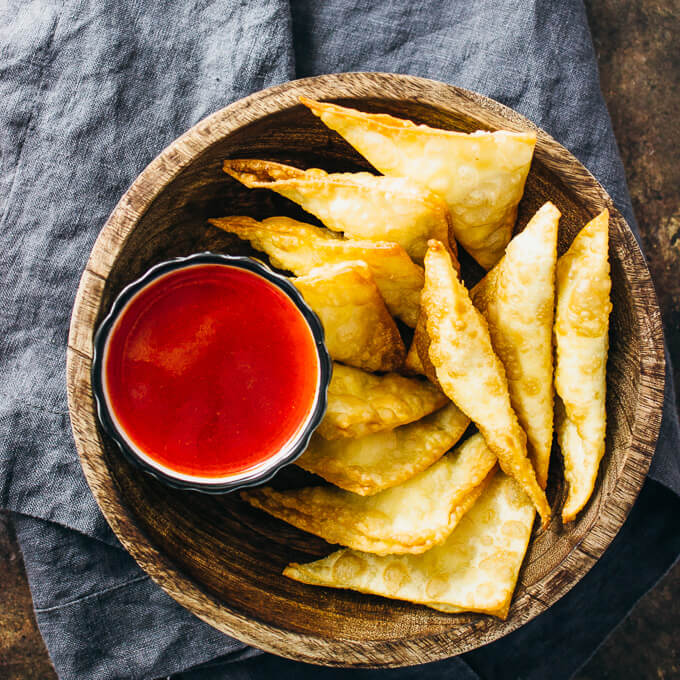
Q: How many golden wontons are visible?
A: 11